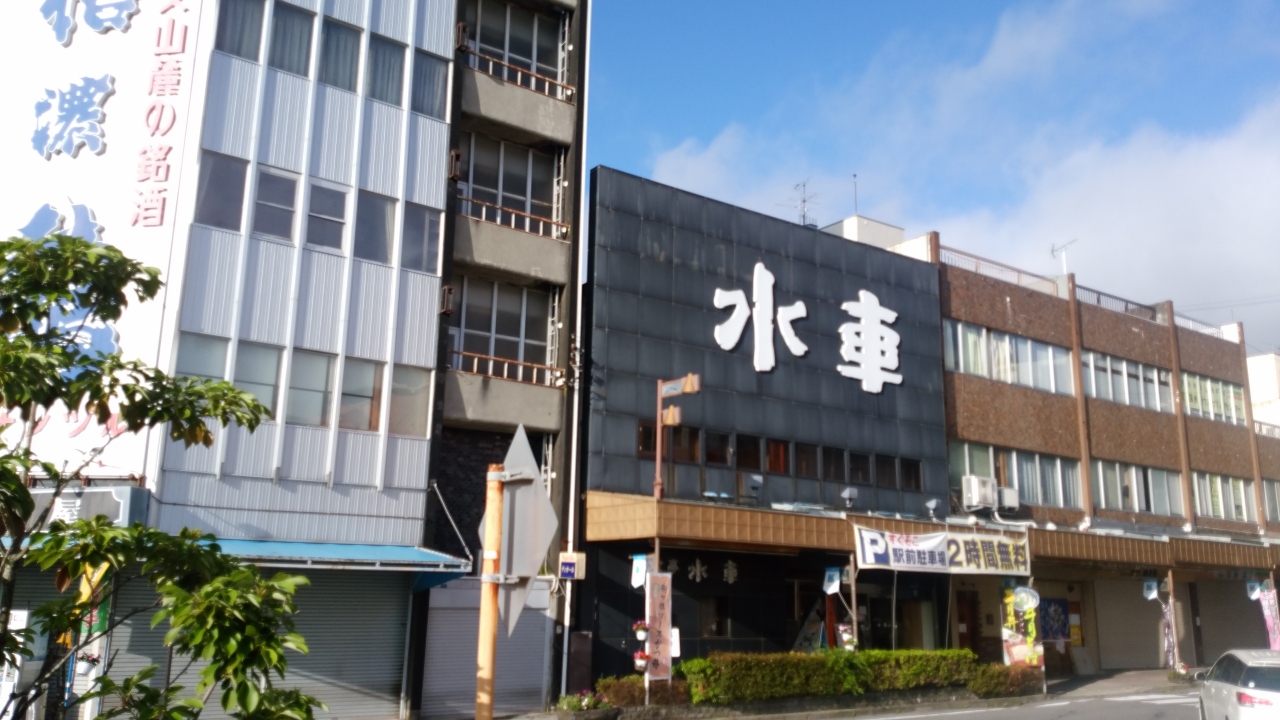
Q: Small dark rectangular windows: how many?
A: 10